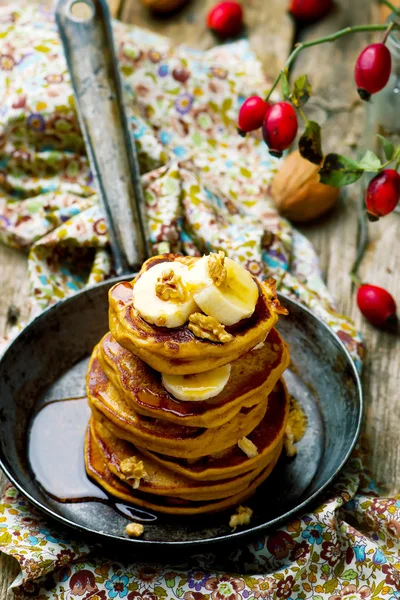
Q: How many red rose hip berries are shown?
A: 7